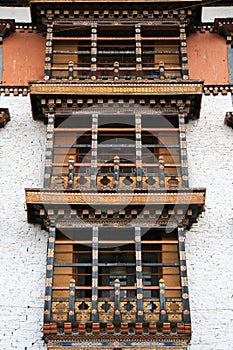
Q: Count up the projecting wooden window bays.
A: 3